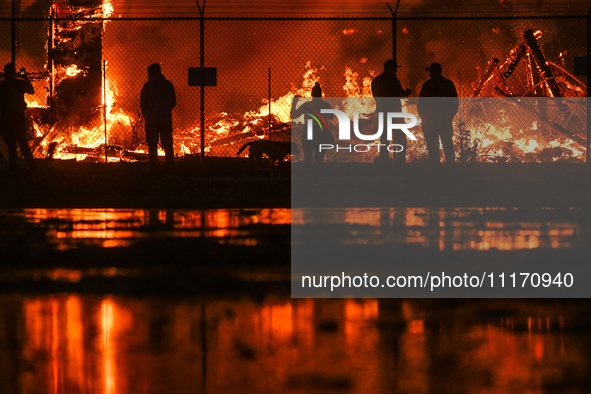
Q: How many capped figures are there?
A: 2